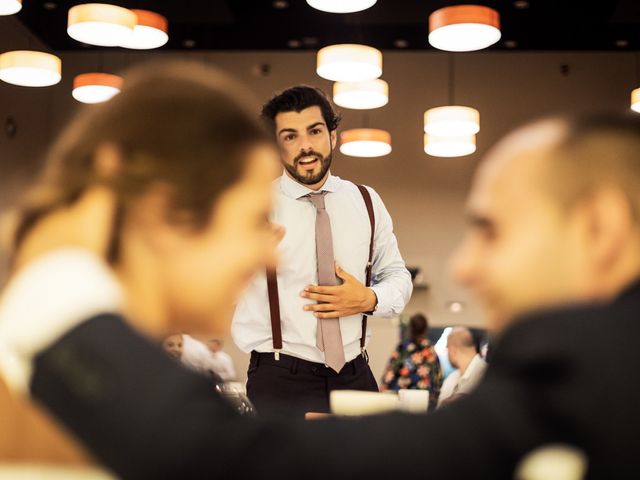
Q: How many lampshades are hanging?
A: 13